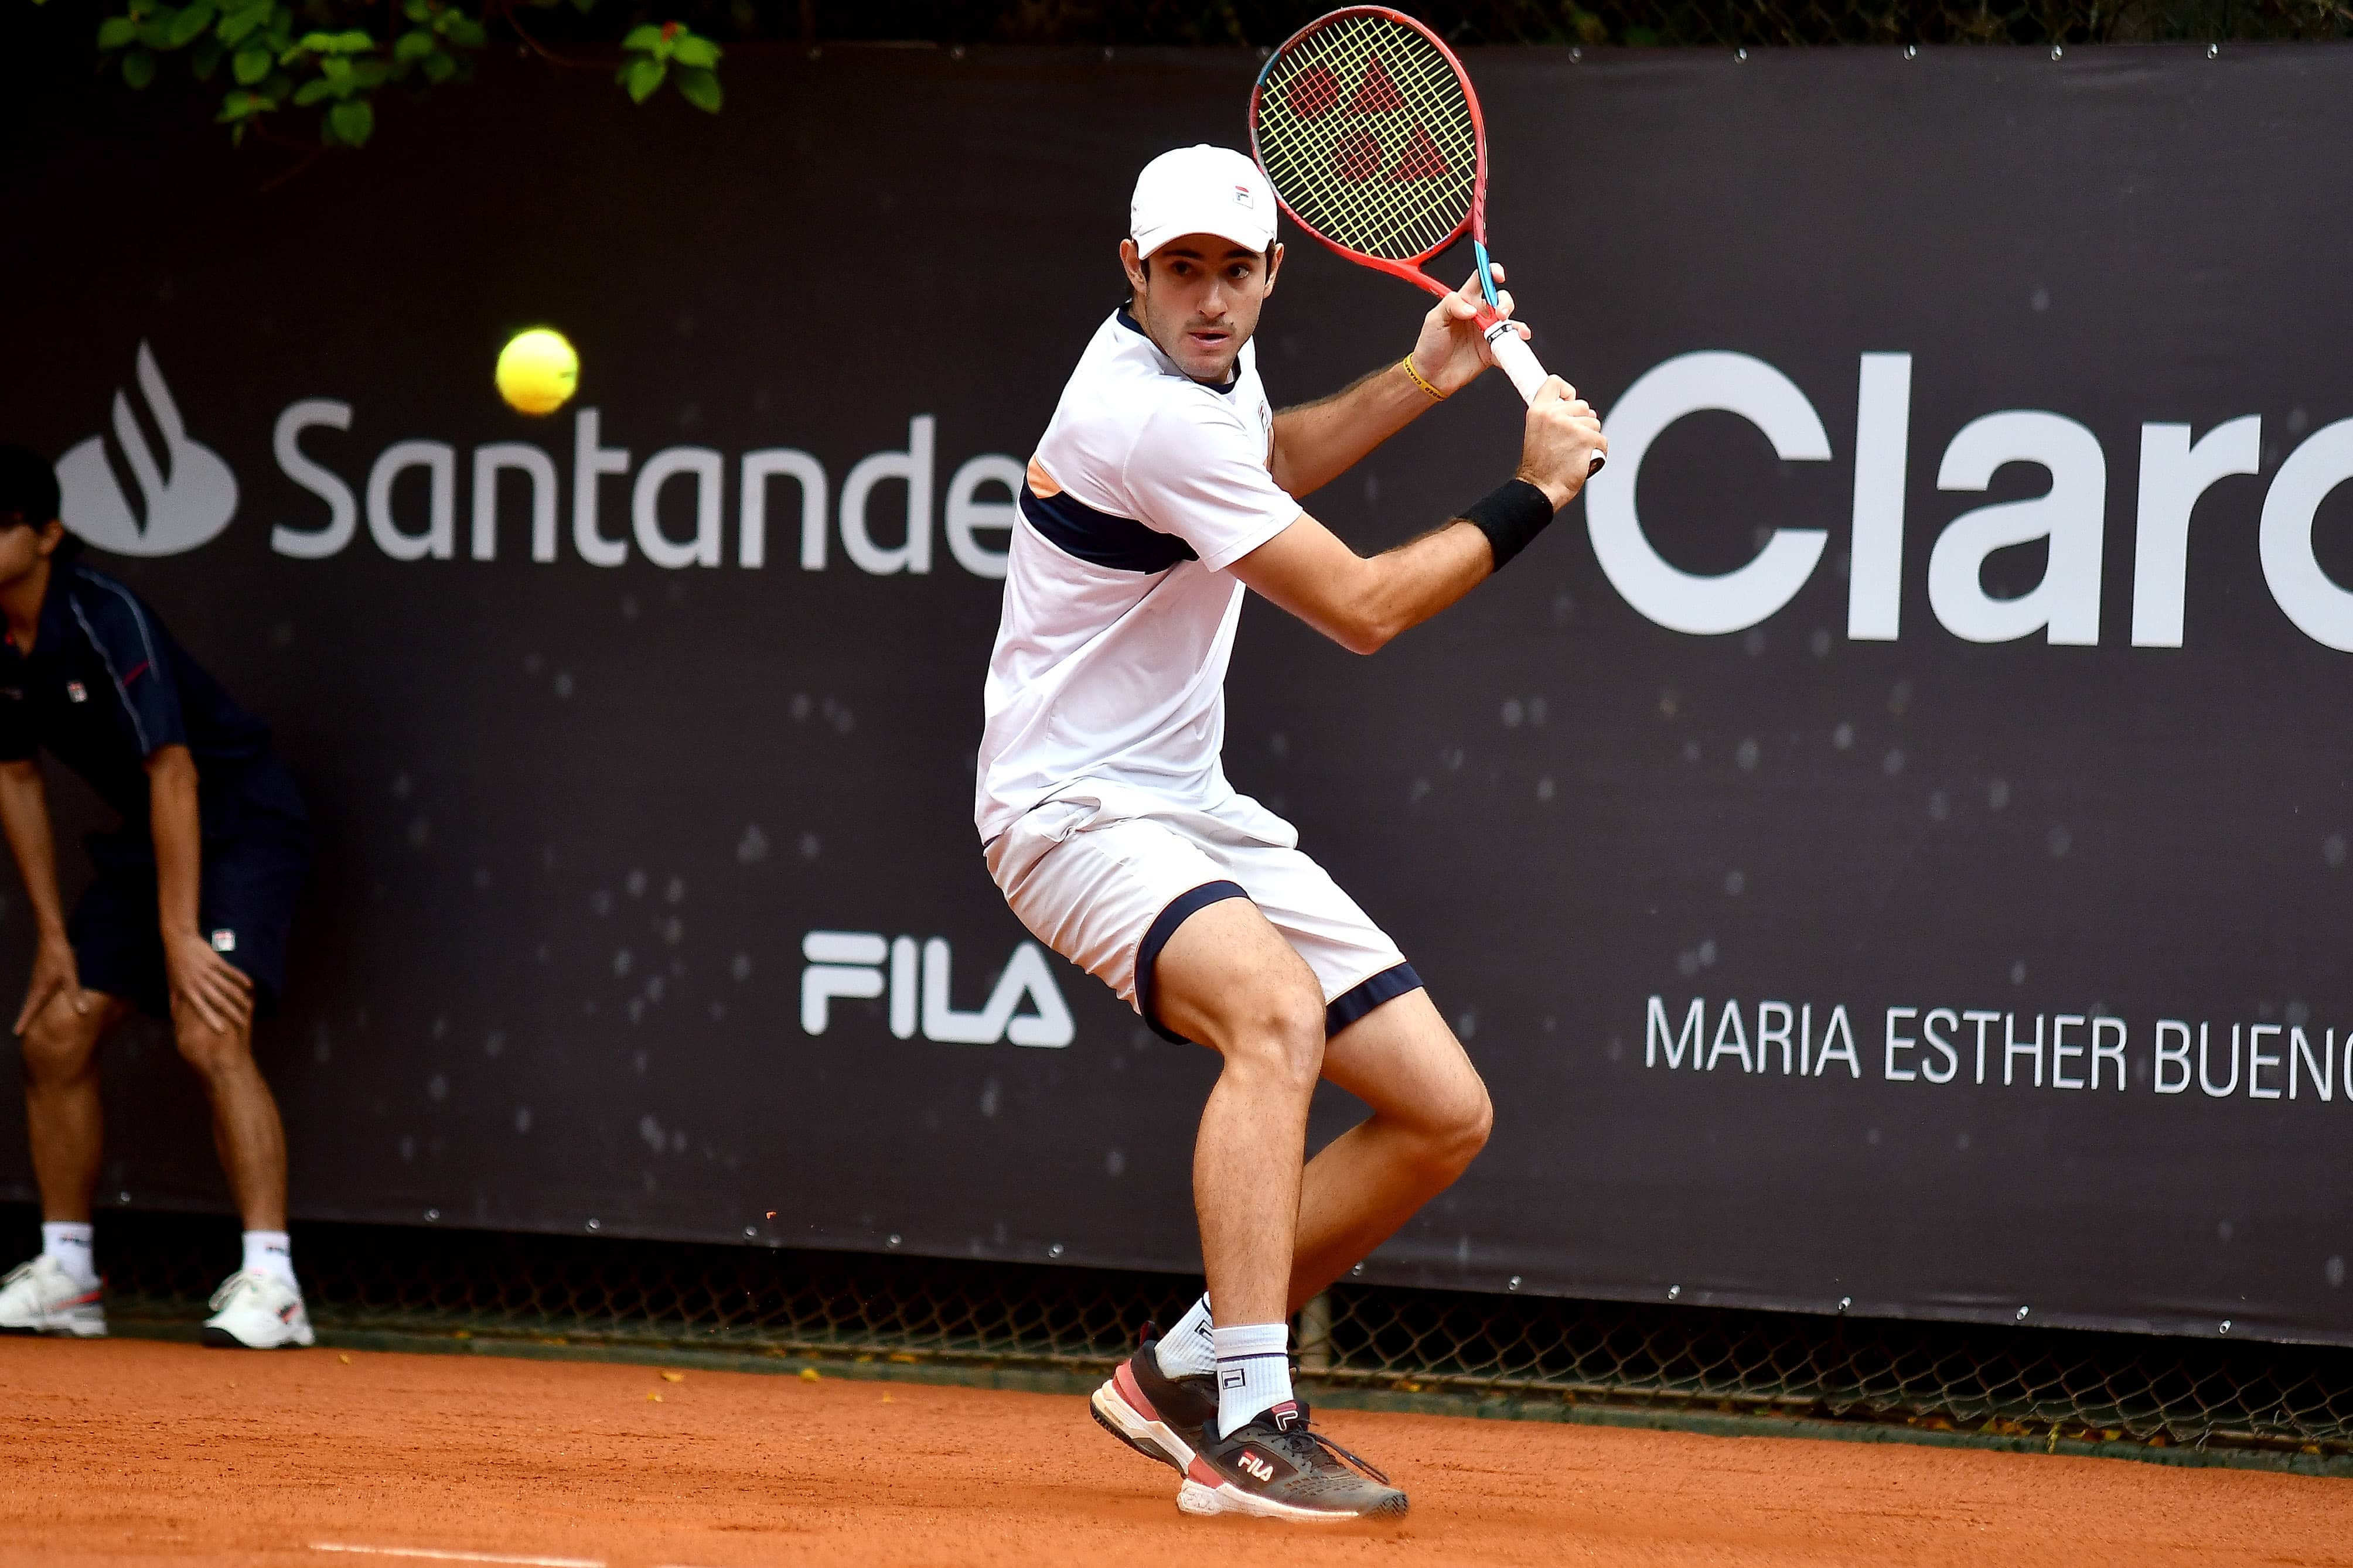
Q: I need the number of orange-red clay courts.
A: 1